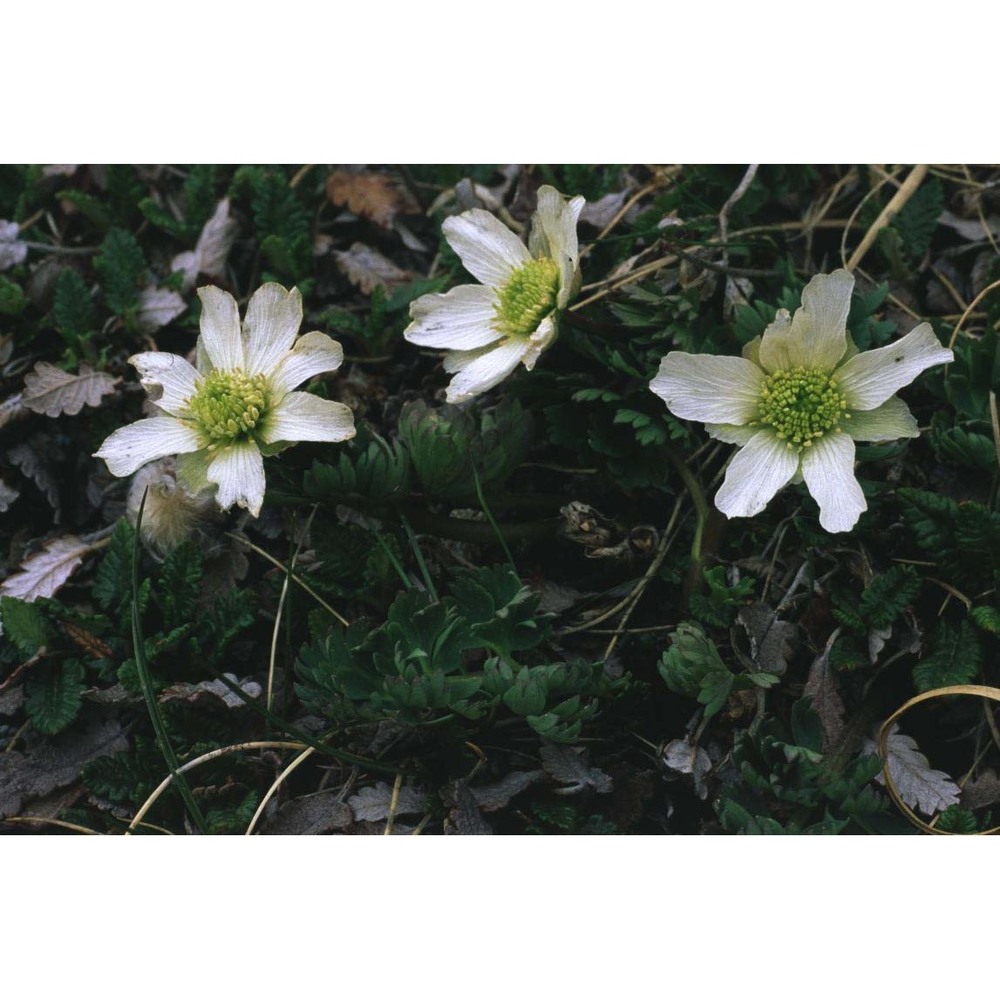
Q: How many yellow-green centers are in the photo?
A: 3